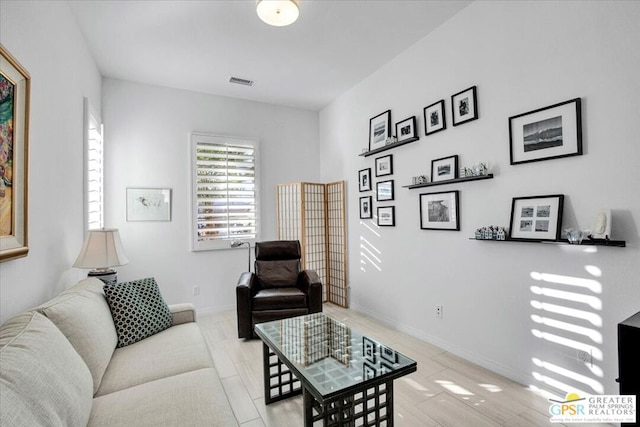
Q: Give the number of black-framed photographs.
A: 13